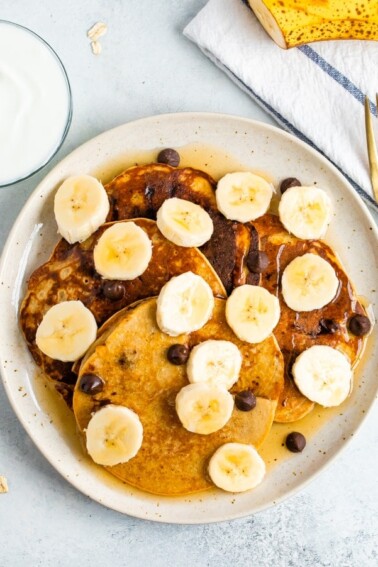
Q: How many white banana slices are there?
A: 14